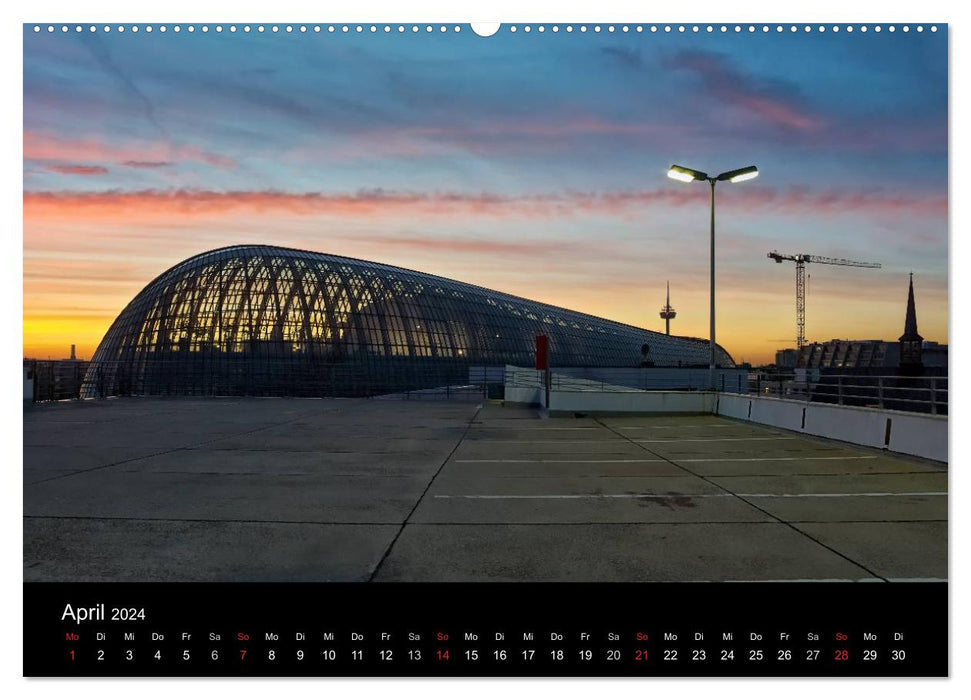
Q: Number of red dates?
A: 5